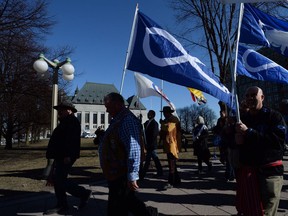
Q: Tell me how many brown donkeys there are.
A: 0